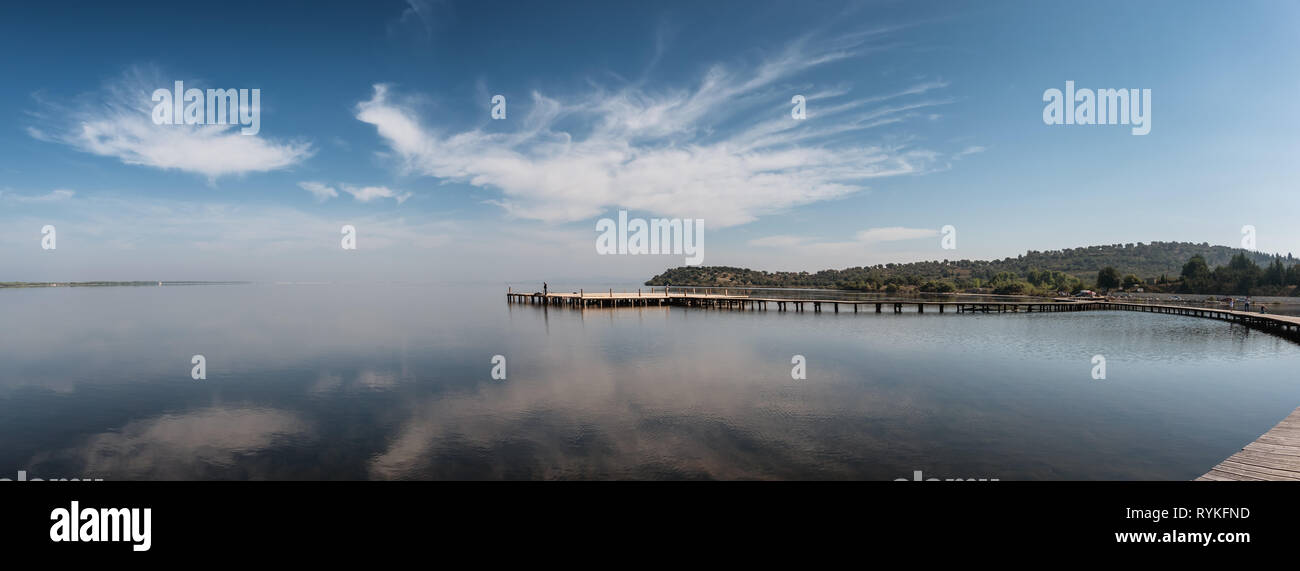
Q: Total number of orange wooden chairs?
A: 0